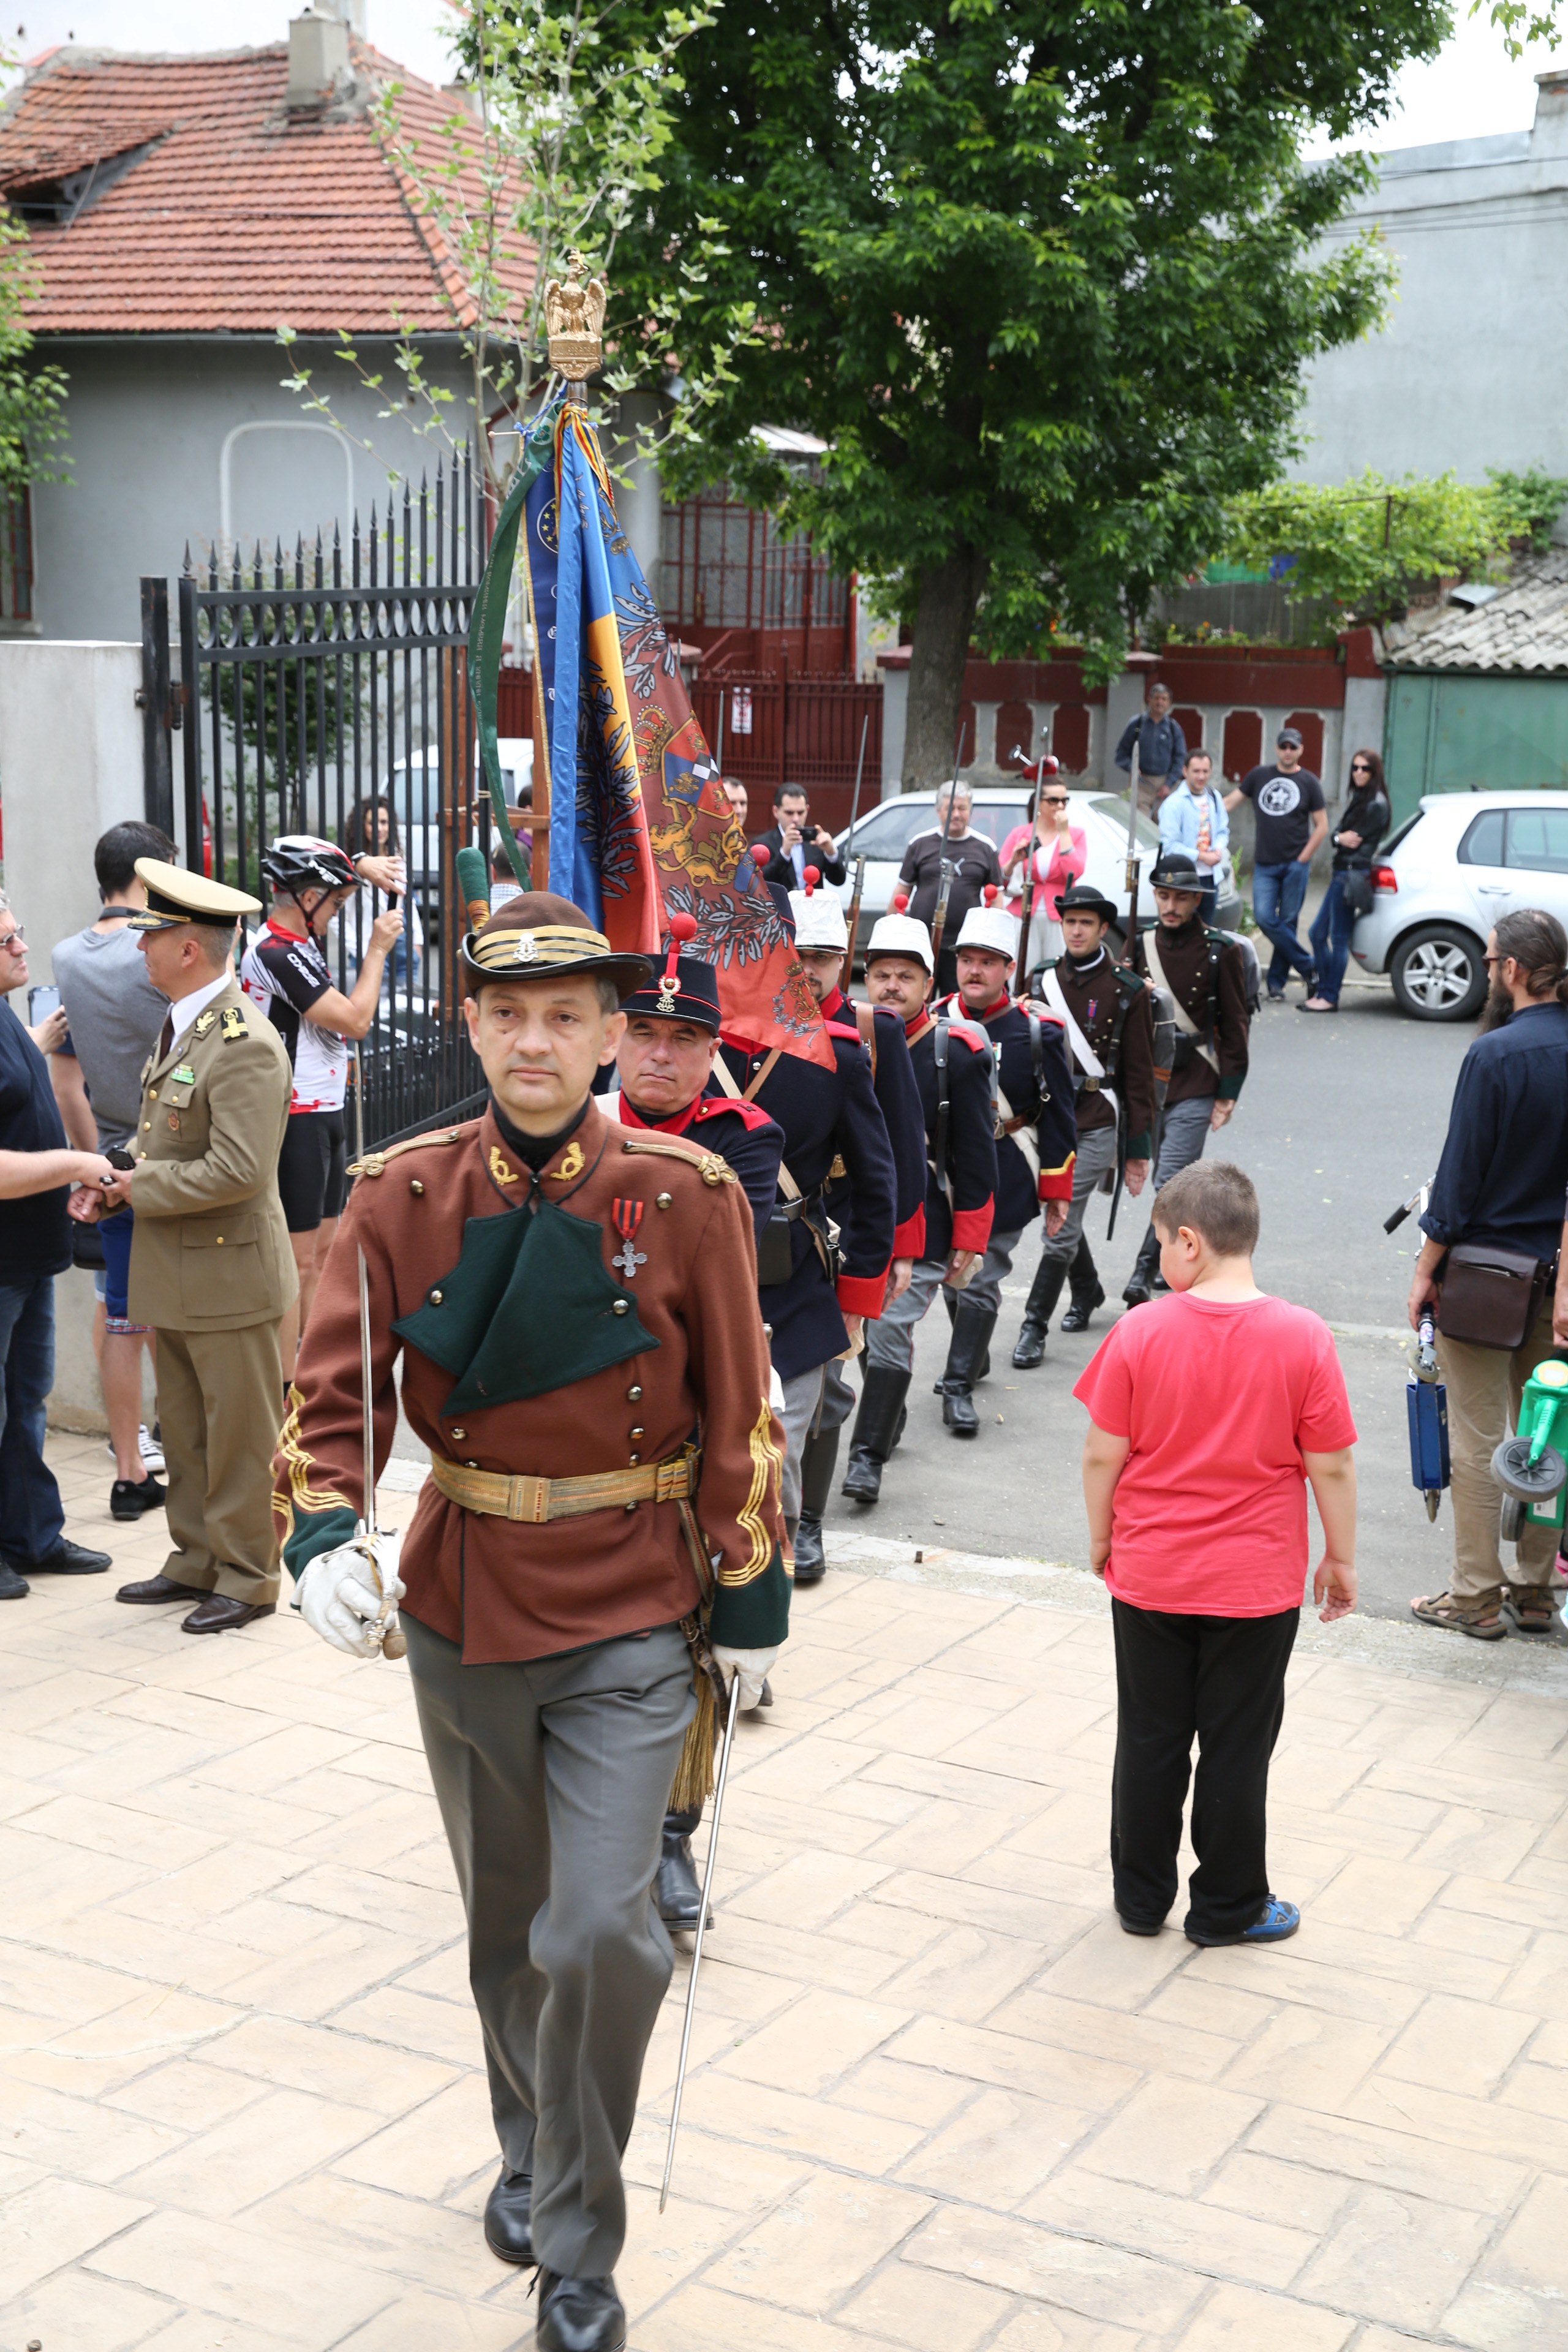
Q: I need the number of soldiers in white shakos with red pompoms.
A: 3